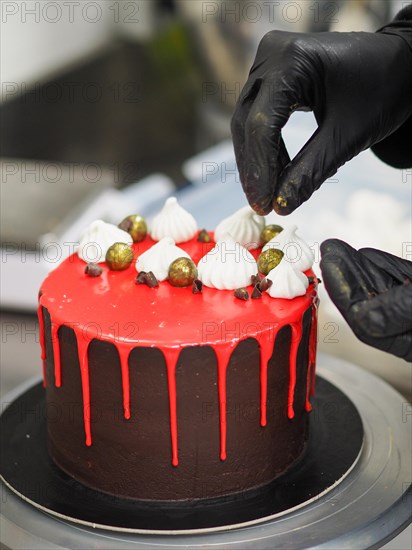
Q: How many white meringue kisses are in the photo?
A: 7